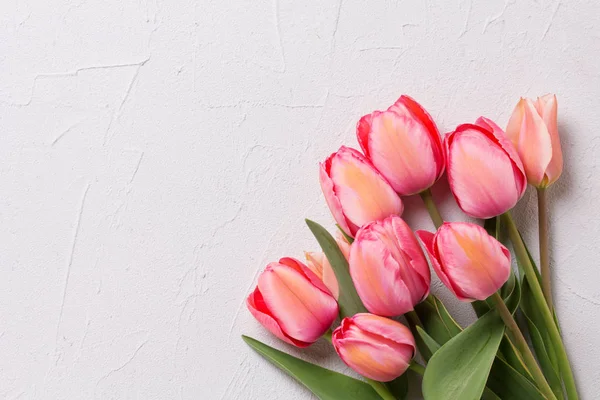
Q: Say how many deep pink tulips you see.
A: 7